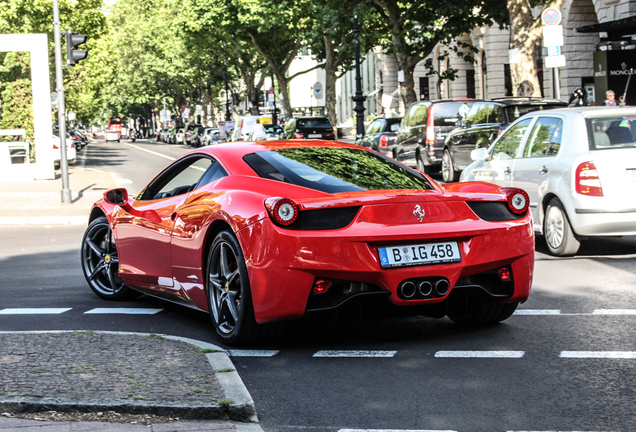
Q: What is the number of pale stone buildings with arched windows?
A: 1